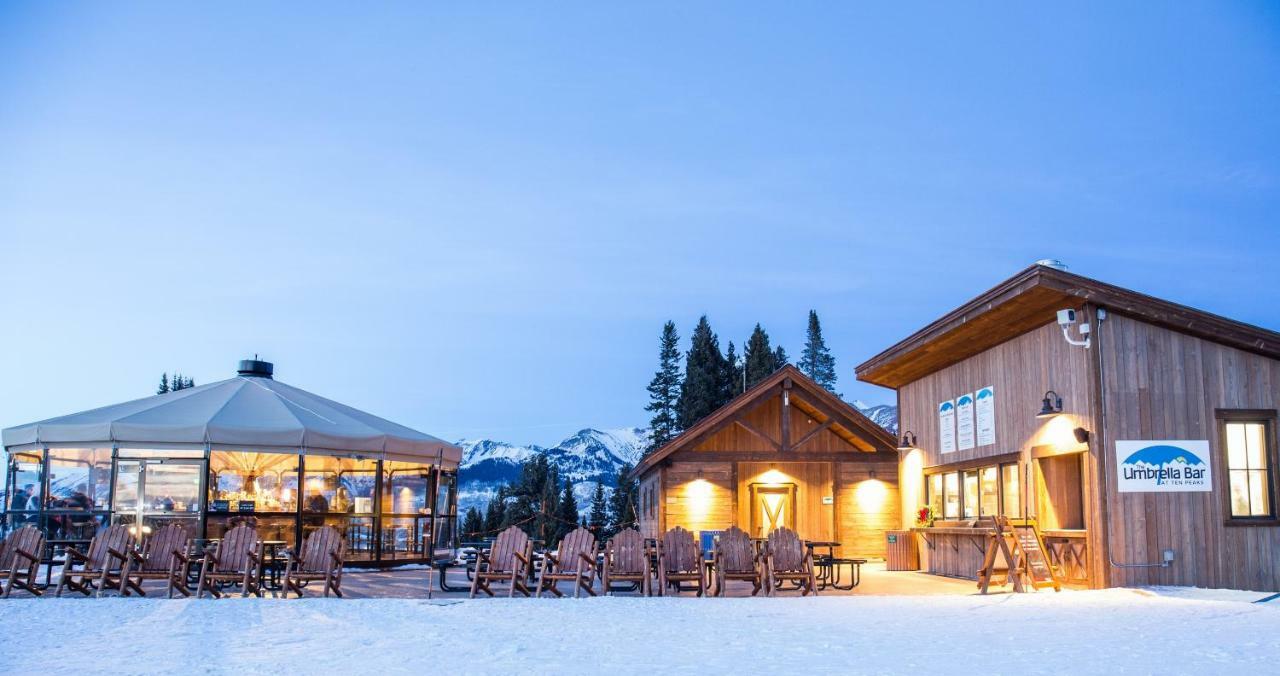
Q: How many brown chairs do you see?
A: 11